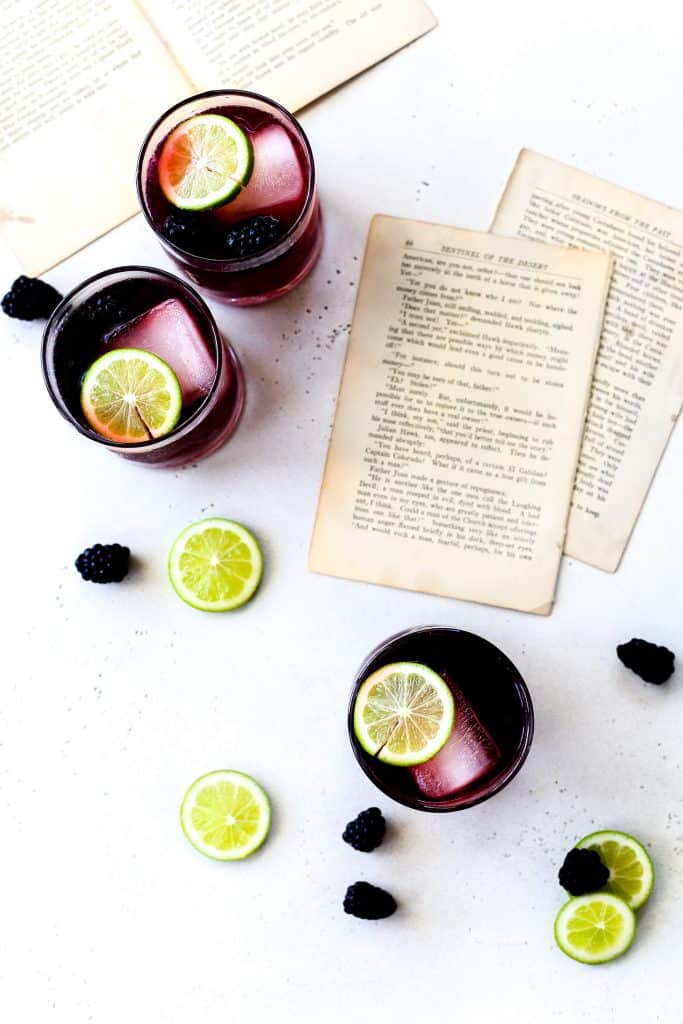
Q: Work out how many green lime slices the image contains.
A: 7